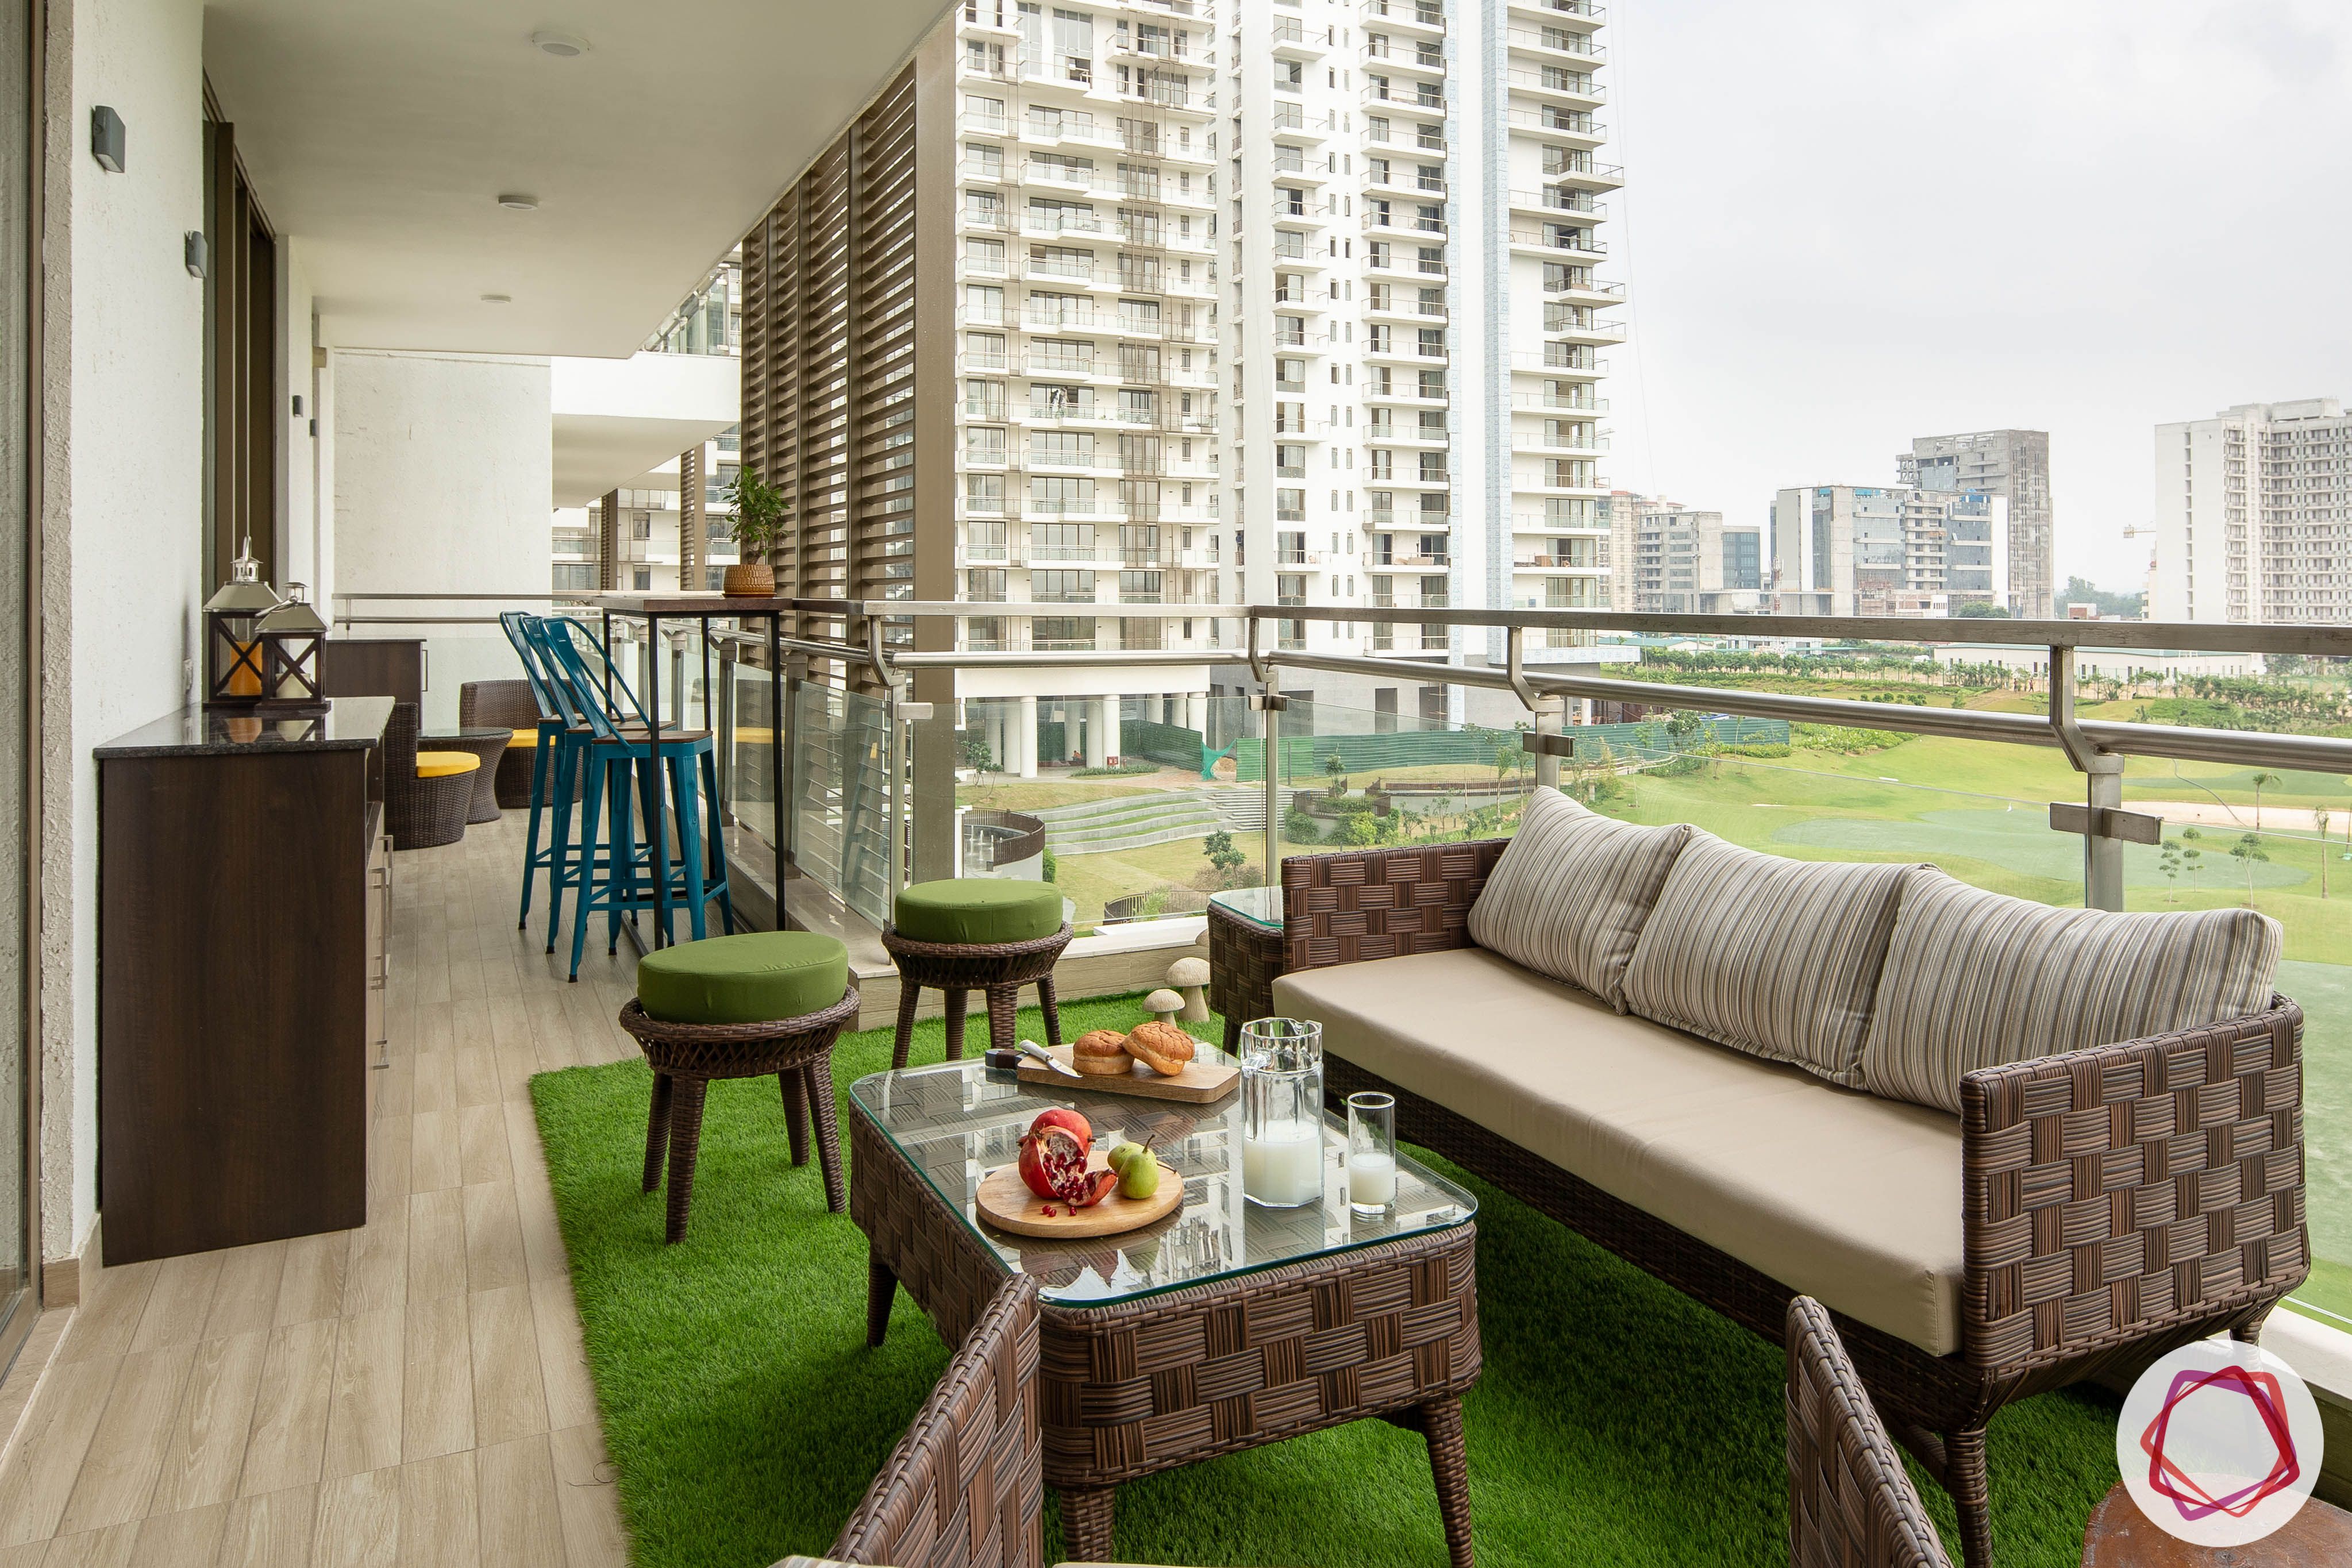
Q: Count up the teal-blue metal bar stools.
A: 3